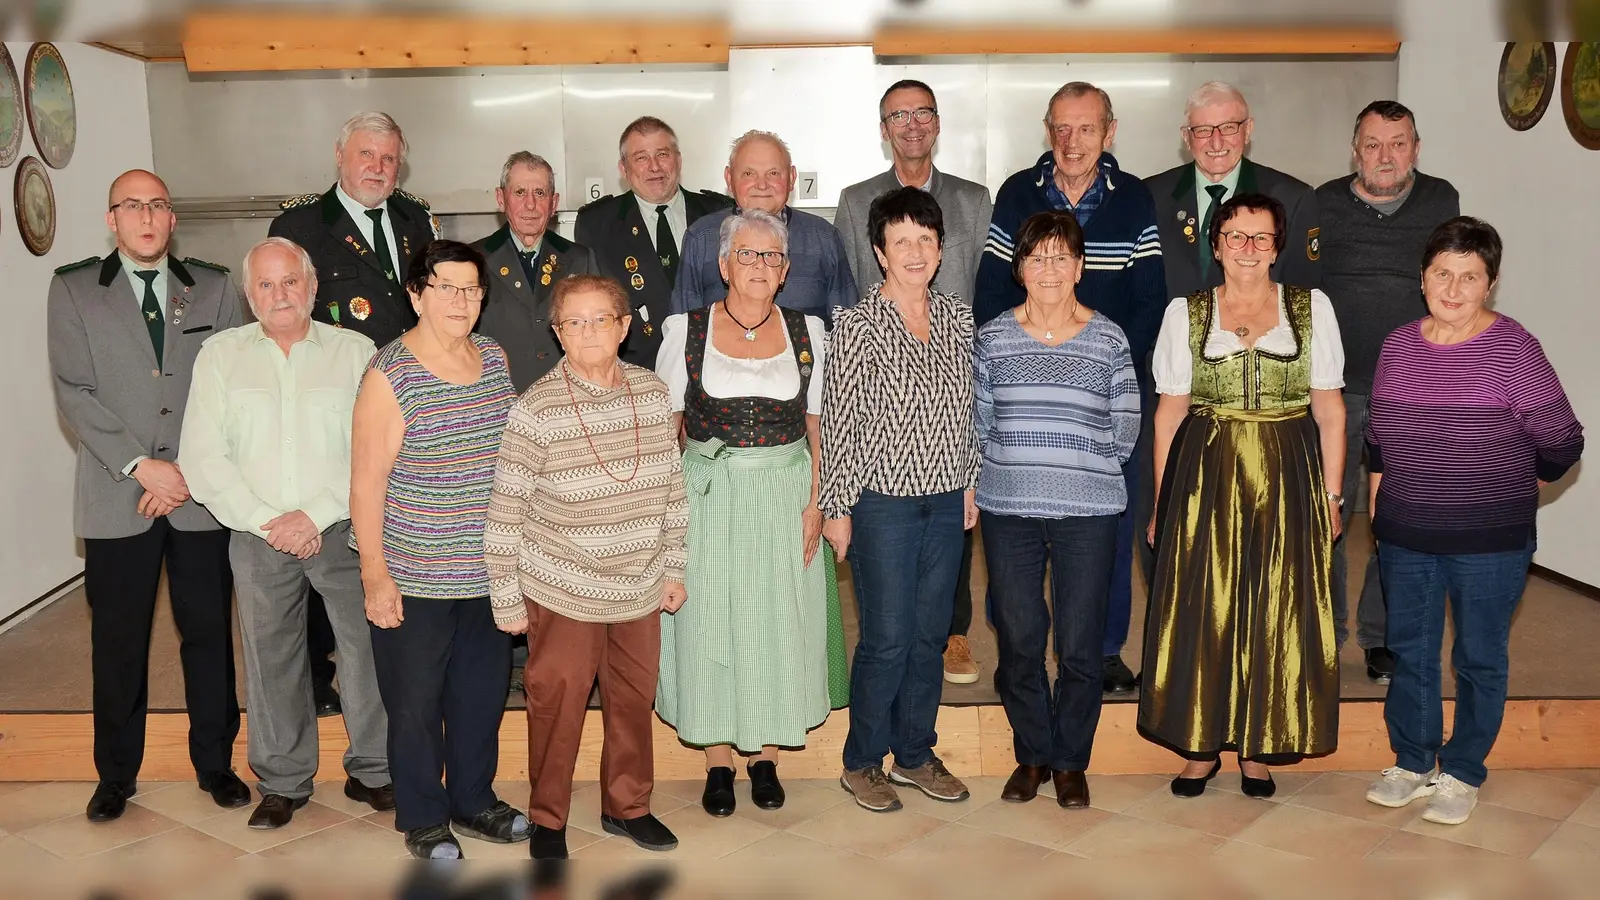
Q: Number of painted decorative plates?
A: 5